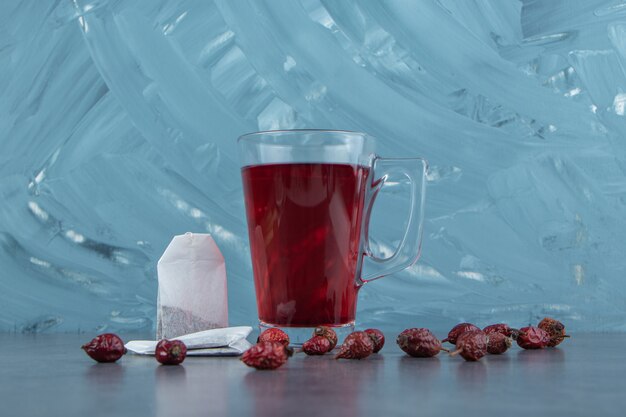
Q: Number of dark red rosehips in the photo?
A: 15